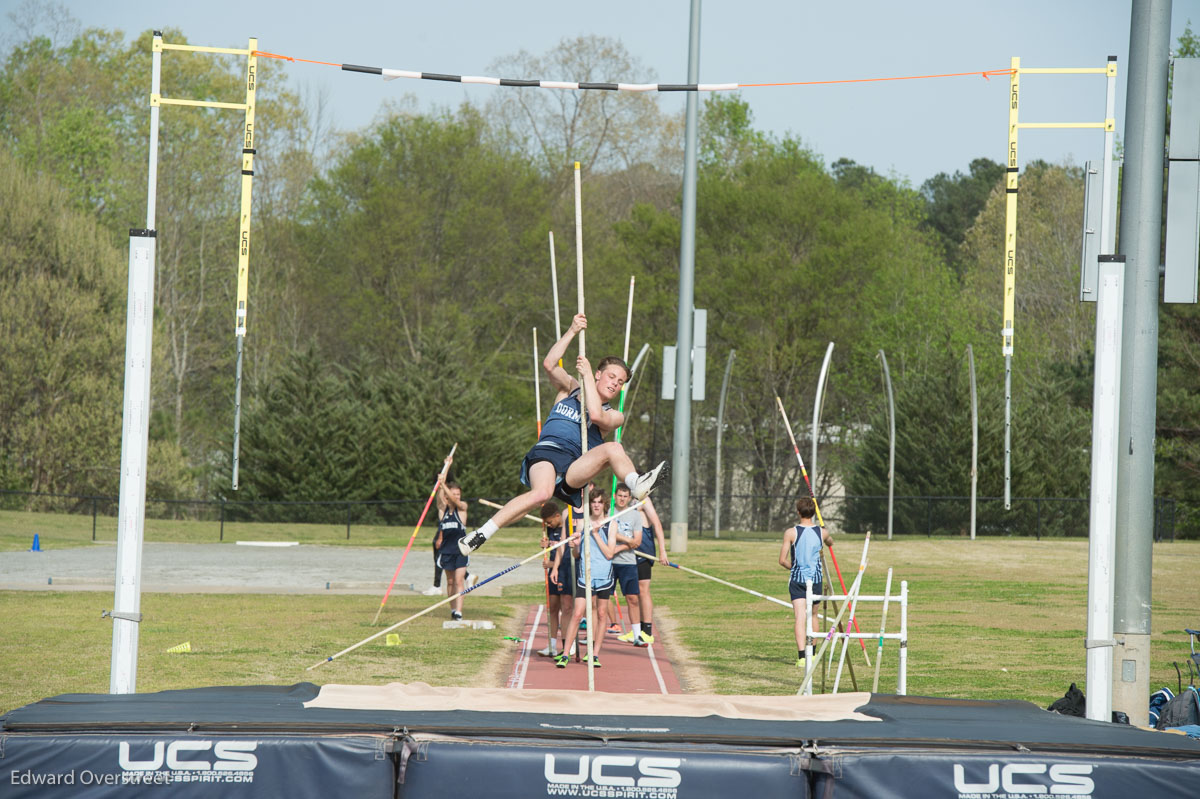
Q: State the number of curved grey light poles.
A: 5